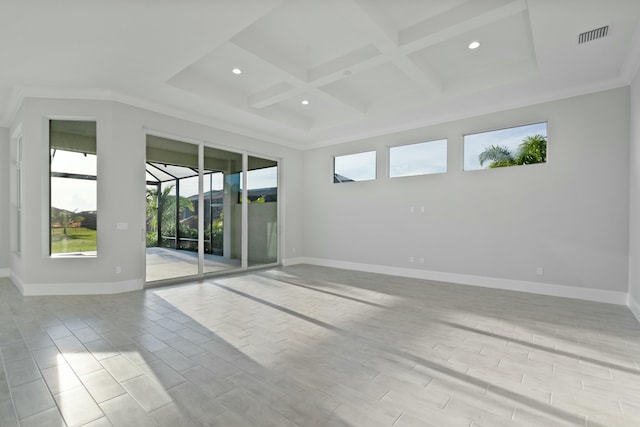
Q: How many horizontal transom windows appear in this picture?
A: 3